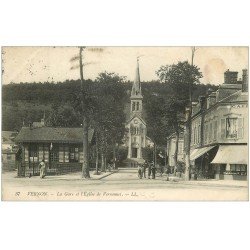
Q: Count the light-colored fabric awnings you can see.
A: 2